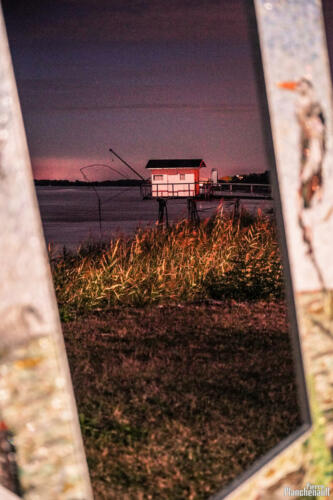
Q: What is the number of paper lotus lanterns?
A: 0